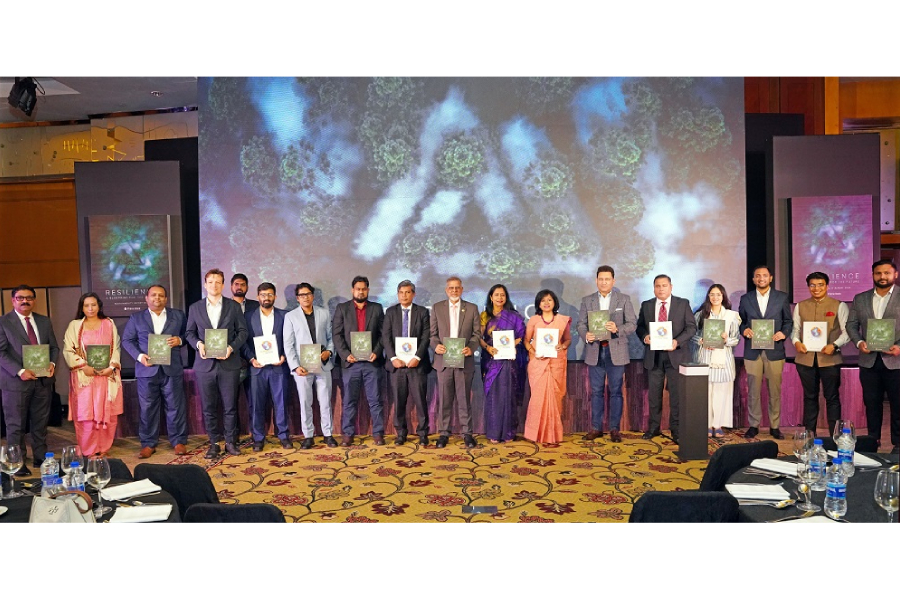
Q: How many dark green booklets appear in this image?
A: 11